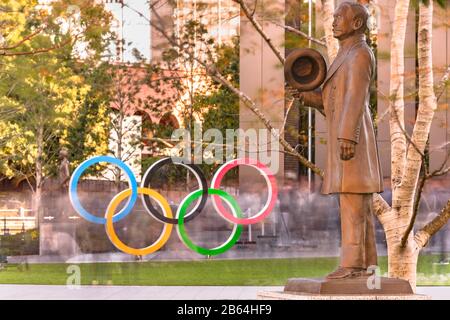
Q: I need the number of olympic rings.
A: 5